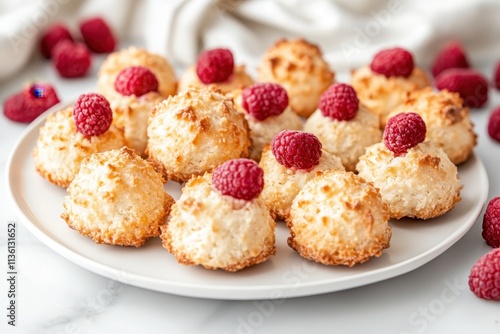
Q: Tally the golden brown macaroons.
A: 15